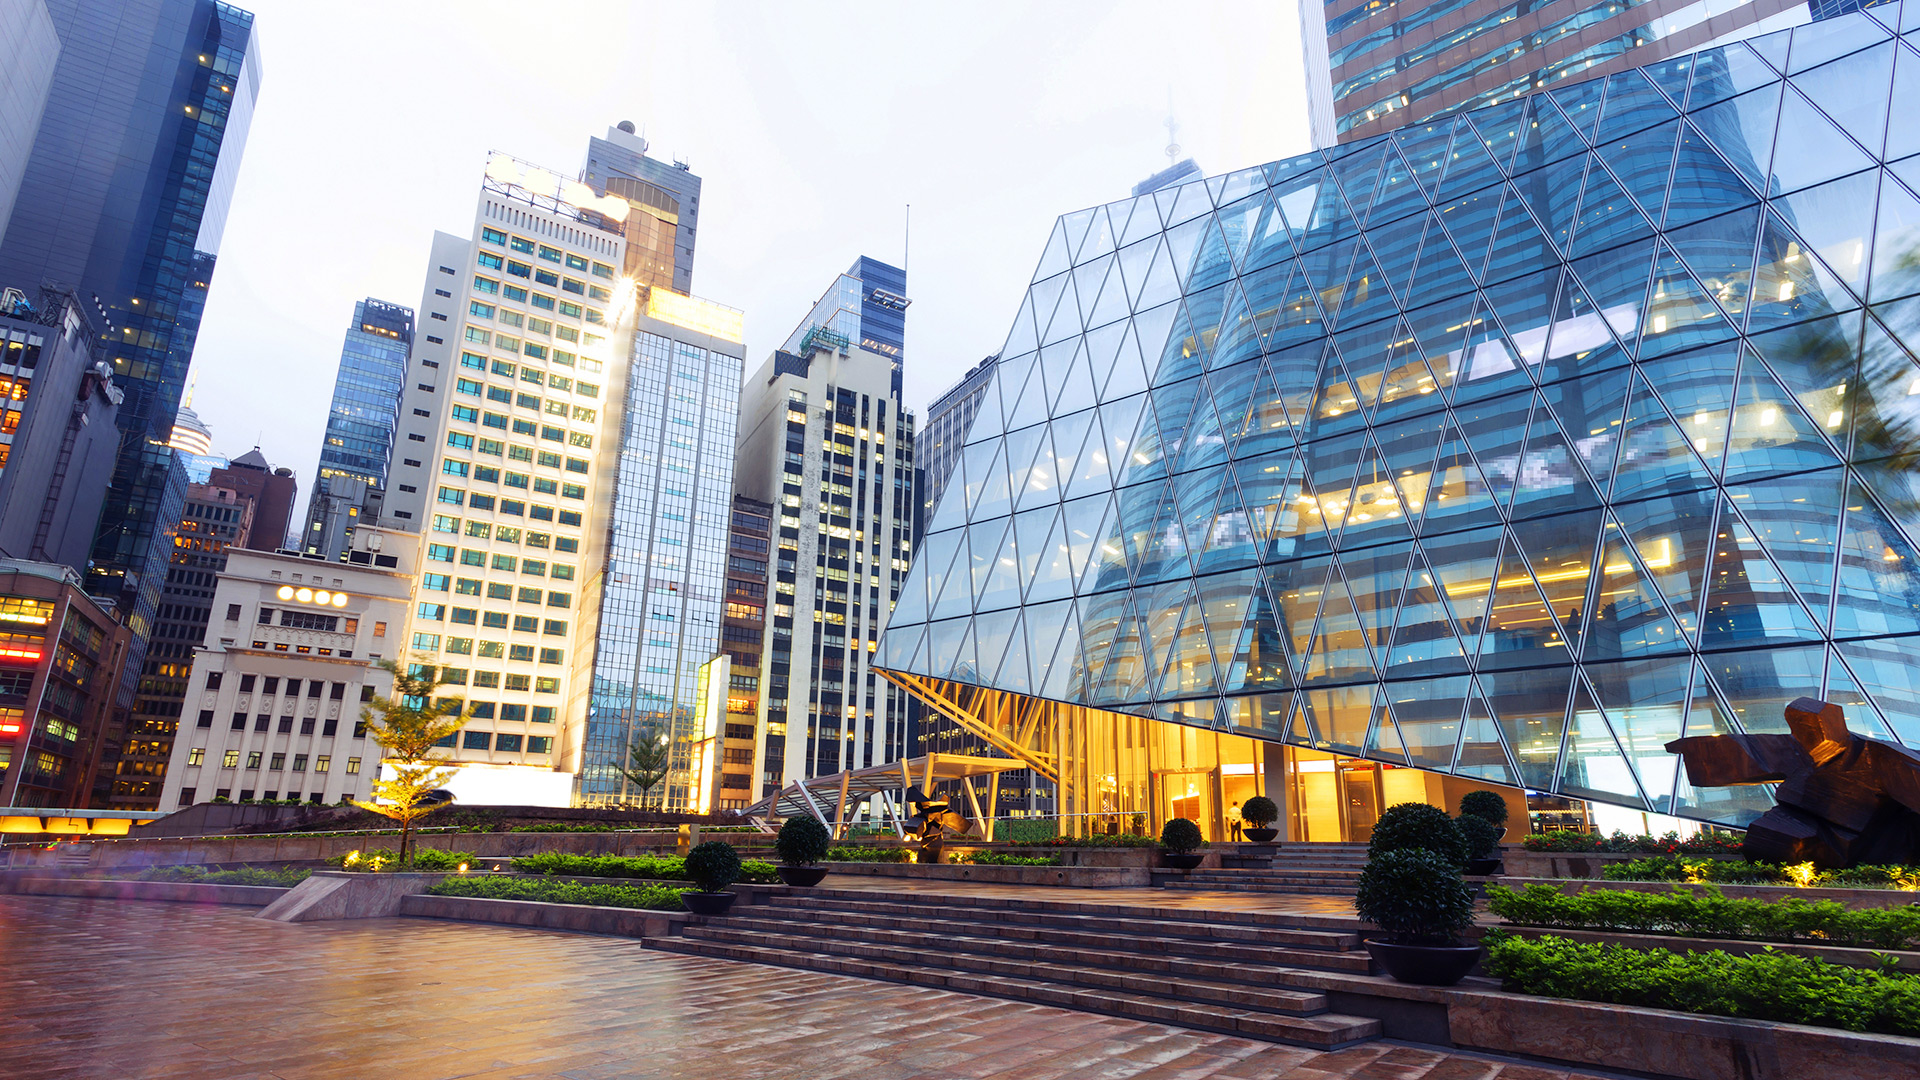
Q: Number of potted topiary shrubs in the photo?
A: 8